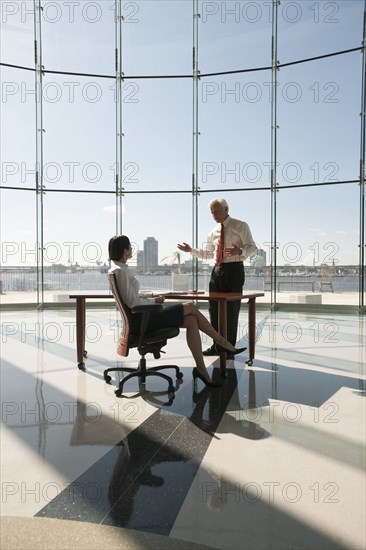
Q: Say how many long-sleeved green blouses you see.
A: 0